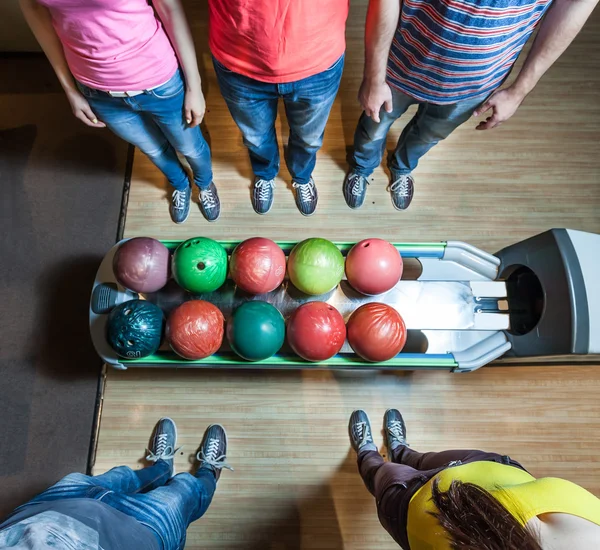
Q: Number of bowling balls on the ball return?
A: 10